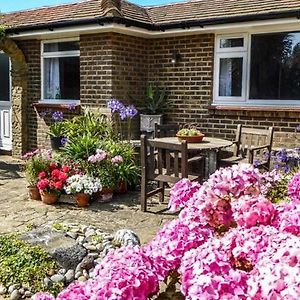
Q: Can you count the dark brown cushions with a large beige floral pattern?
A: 0